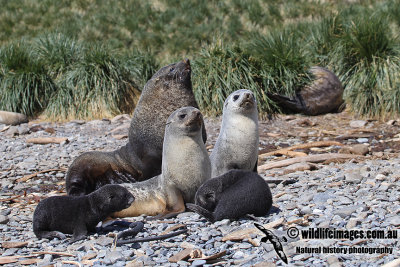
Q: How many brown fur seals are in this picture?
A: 2